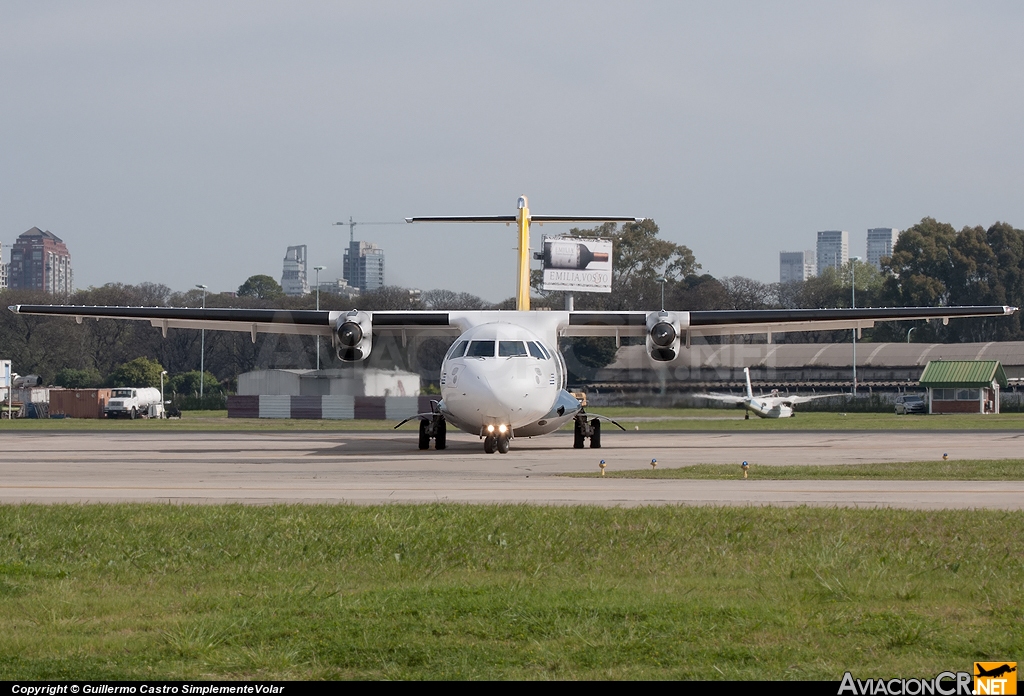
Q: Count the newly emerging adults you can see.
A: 0